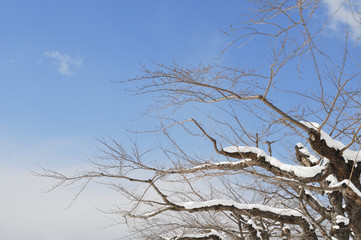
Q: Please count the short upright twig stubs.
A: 2